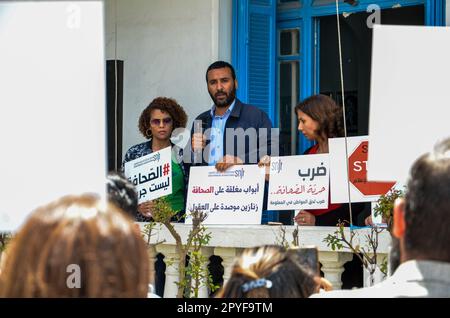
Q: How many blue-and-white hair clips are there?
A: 1